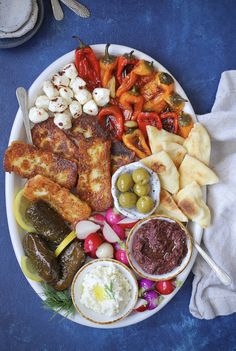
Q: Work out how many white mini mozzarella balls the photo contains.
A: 13